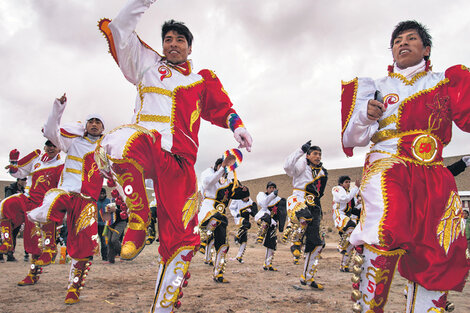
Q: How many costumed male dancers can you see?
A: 9